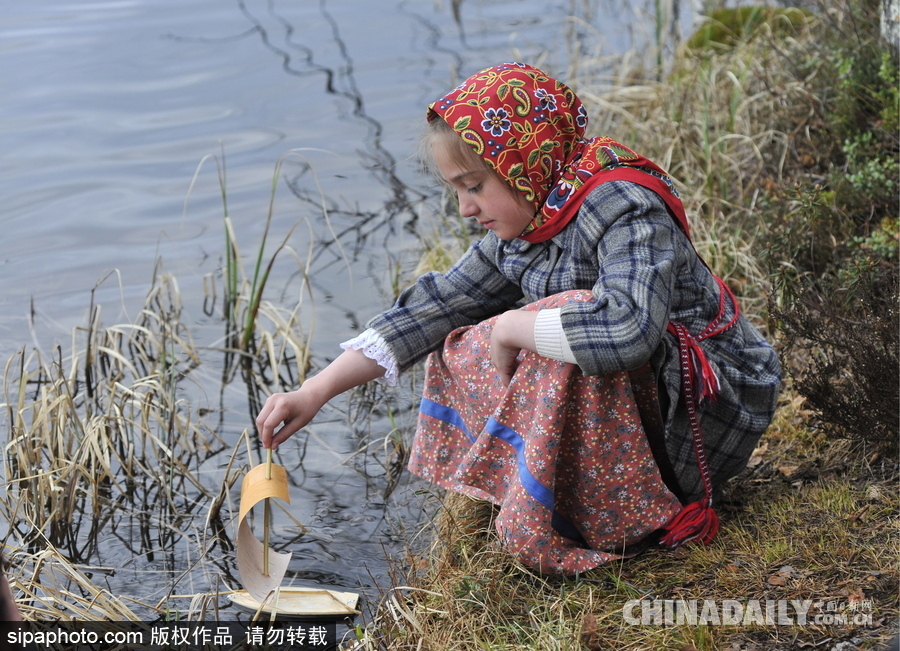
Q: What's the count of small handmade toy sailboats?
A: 1